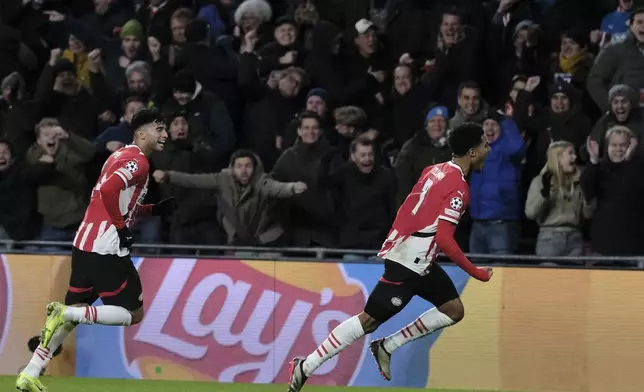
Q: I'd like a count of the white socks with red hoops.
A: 4